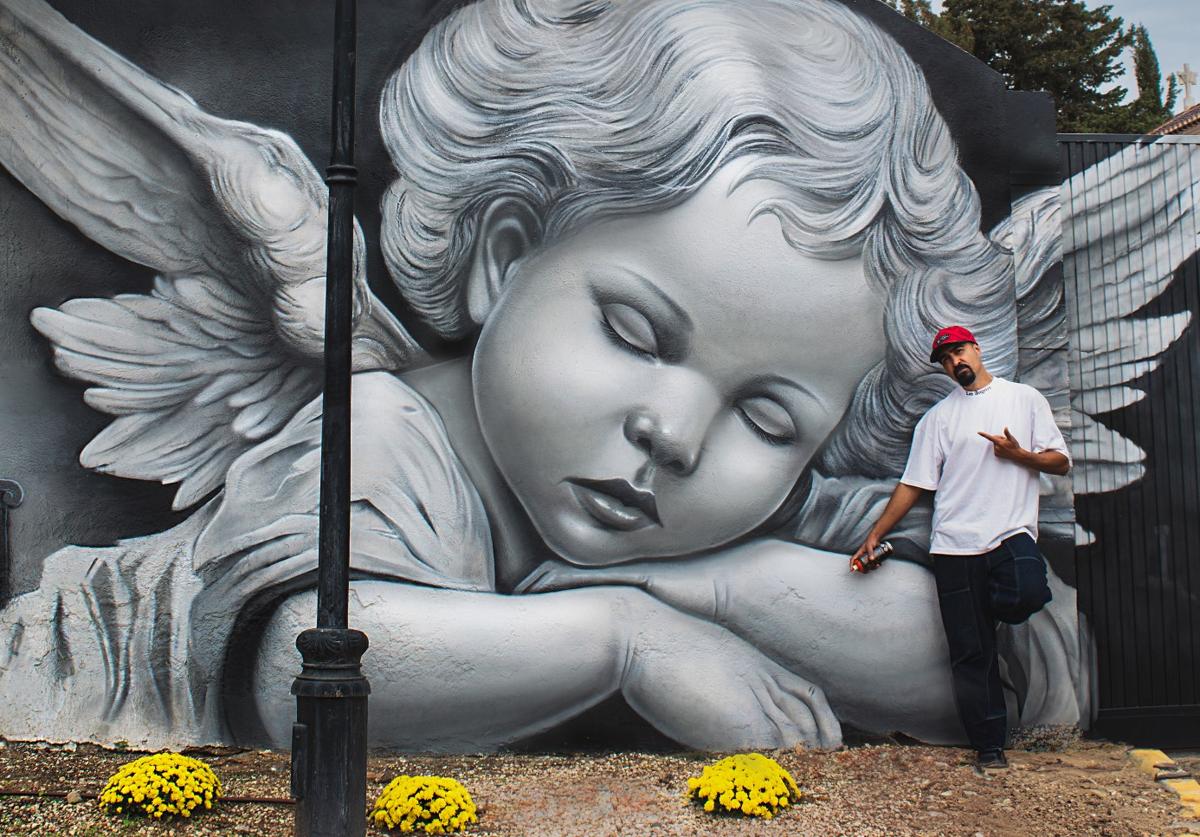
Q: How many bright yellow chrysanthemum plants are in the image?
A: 3